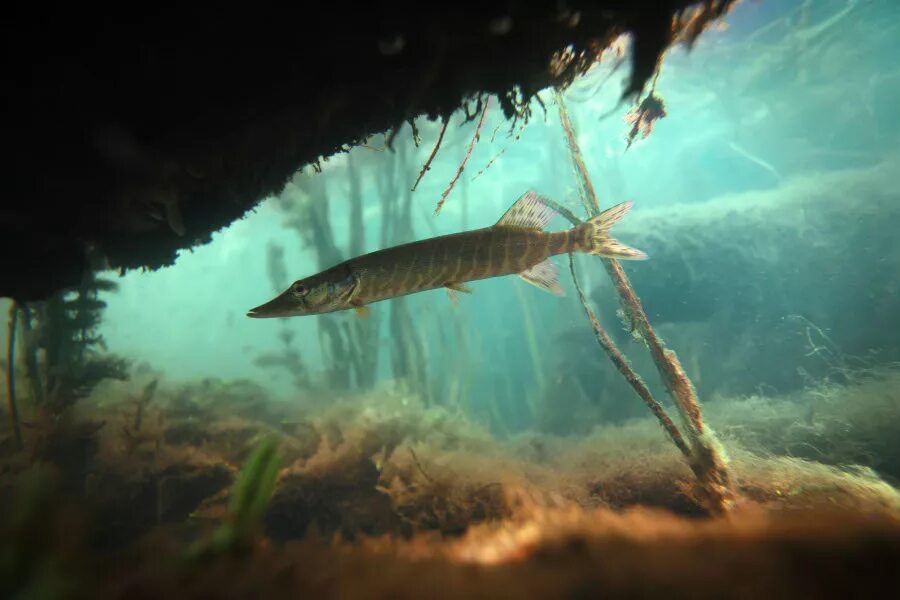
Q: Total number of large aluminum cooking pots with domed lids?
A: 0